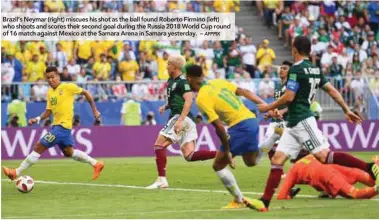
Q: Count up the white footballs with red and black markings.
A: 1